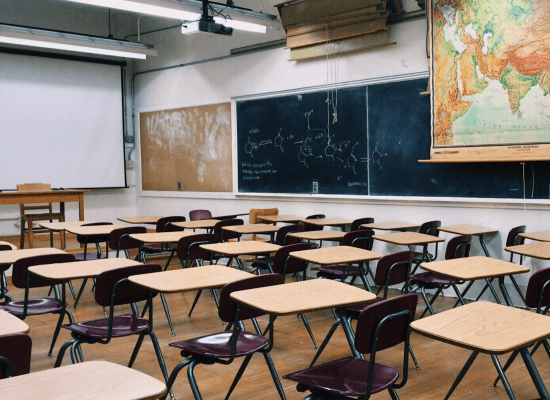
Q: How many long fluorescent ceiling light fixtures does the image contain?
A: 2